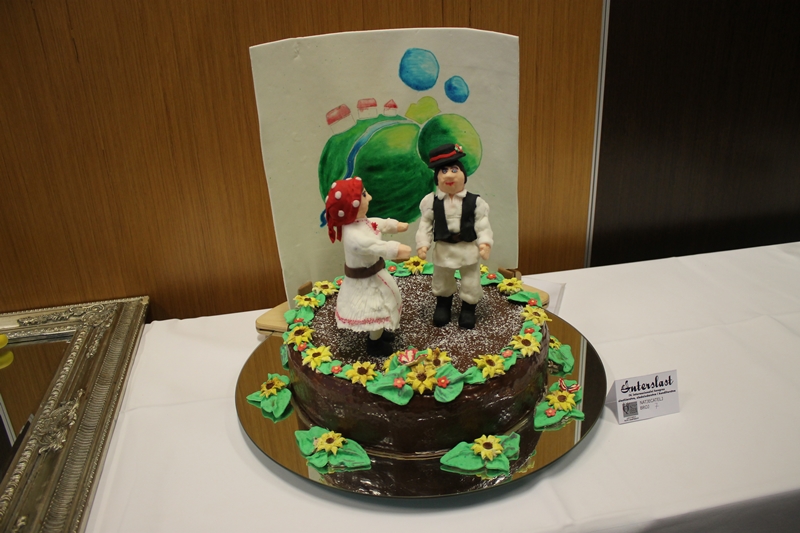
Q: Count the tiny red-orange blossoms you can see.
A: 12